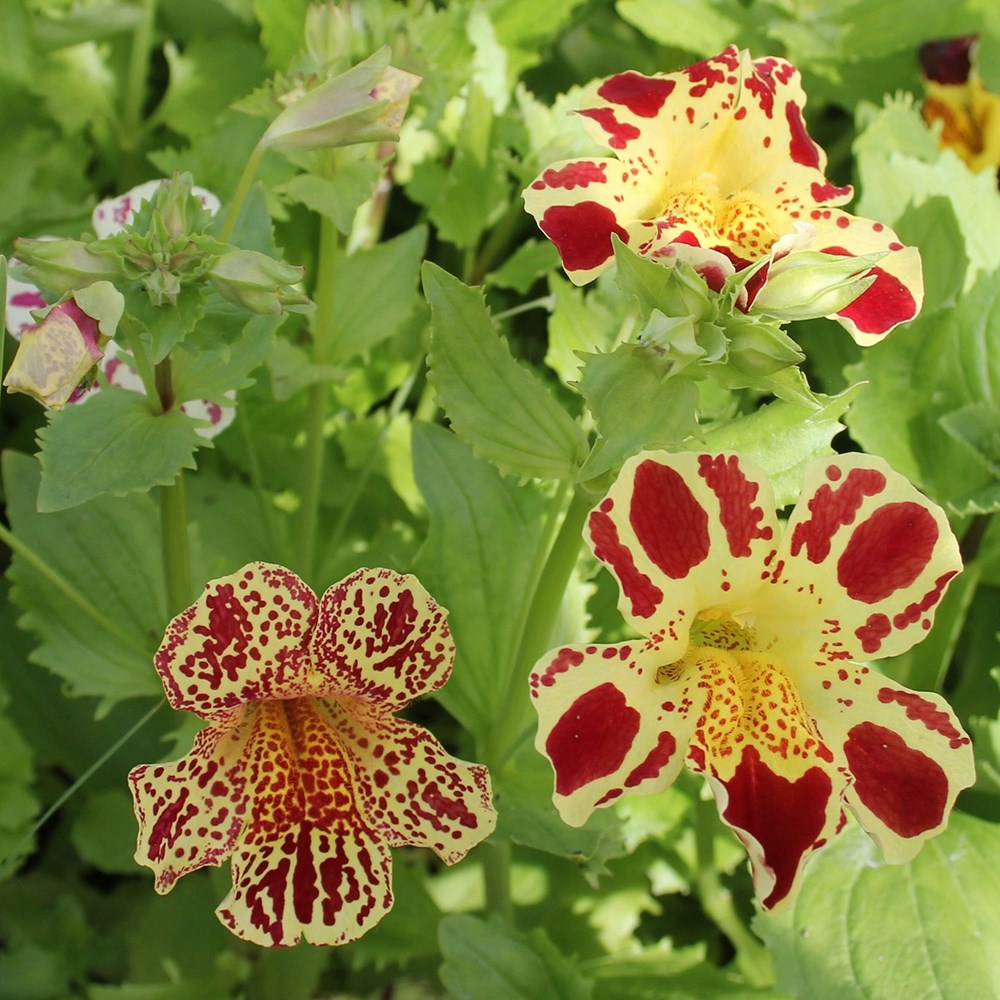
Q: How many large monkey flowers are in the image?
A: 3